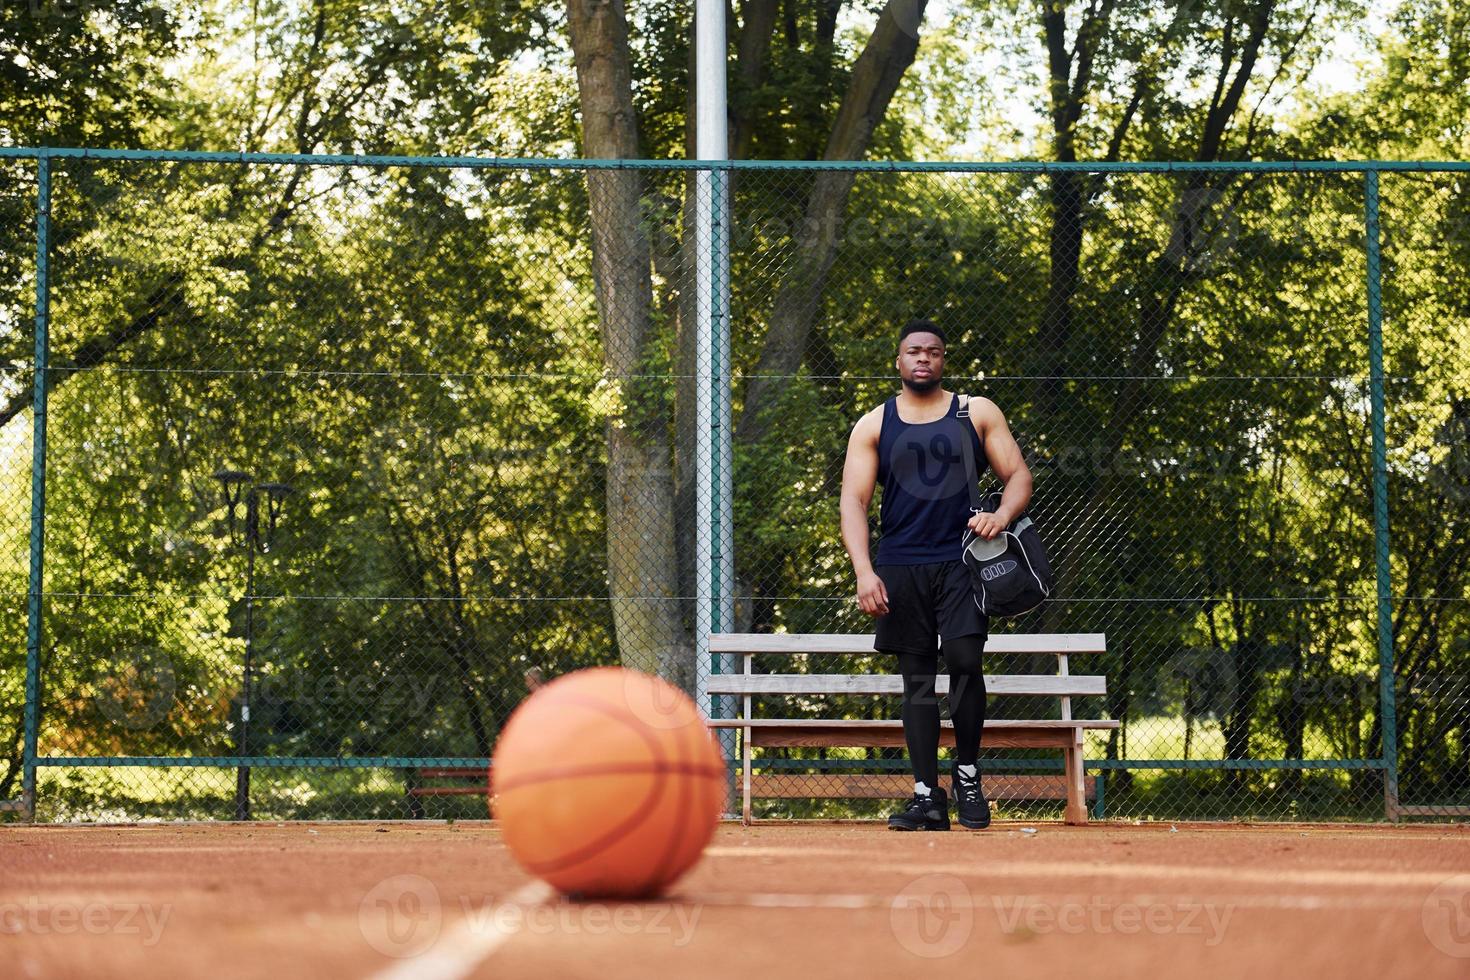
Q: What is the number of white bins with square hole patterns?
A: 0